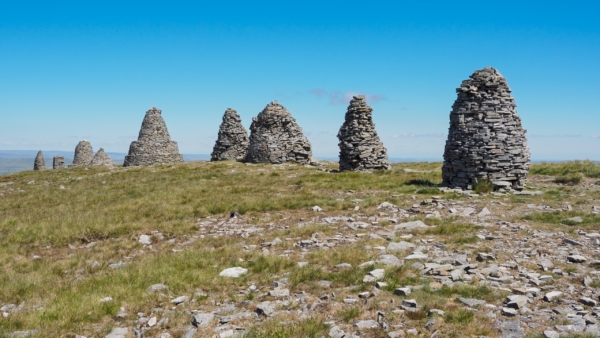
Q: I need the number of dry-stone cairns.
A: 9